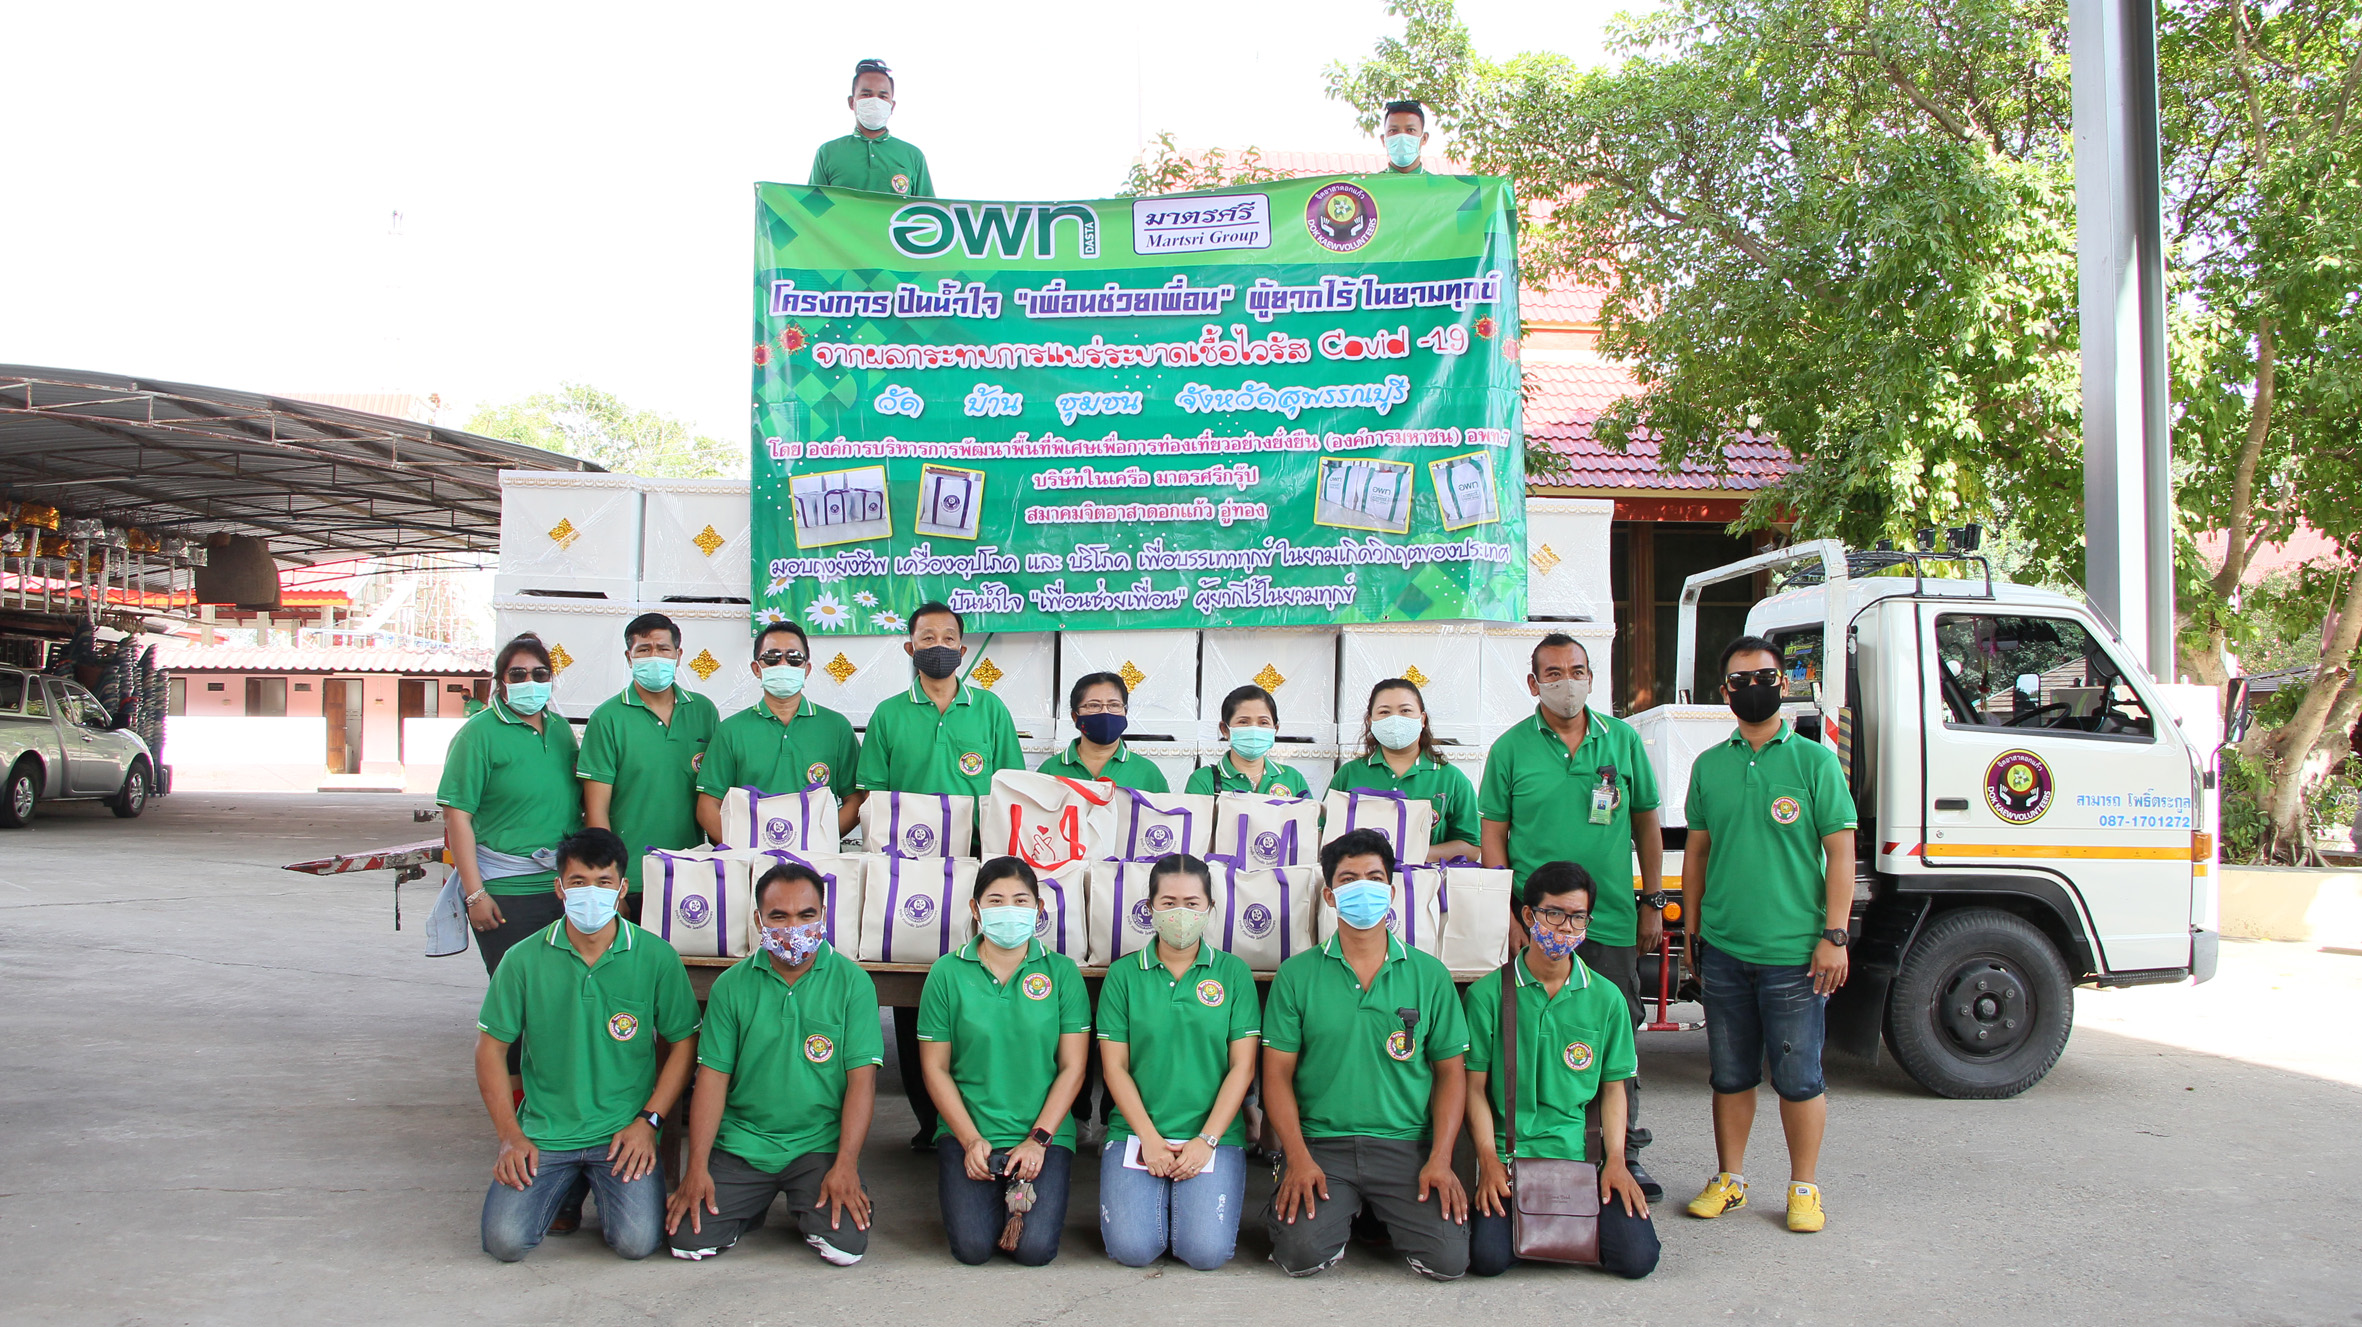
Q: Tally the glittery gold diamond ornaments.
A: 10